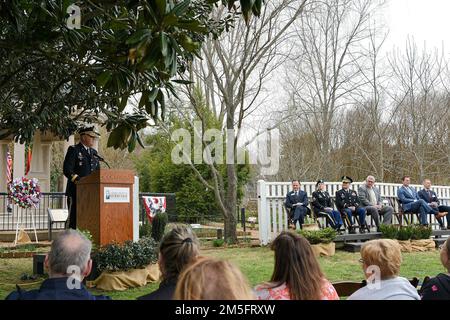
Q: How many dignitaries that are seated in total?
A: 6